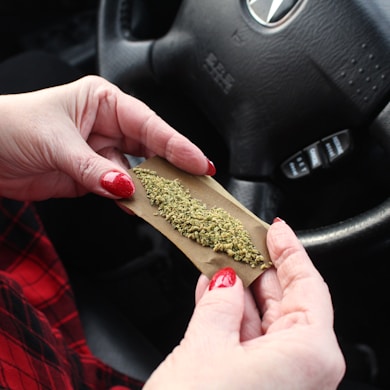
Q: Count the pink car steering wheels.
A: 0